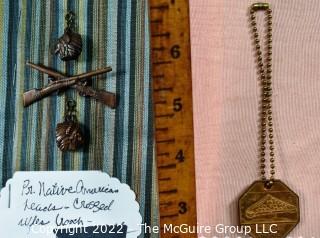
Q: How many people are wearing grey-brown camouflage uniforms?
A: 0